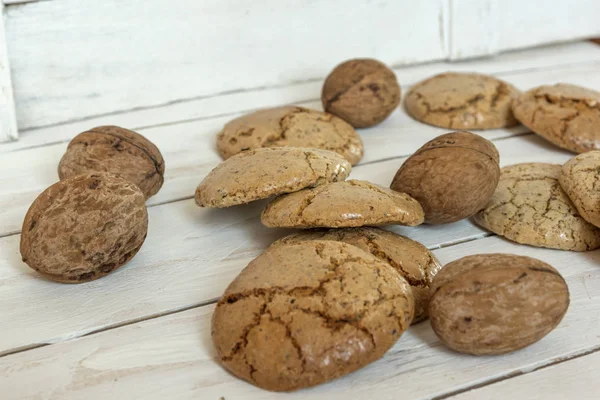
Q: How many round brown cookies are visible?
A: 9